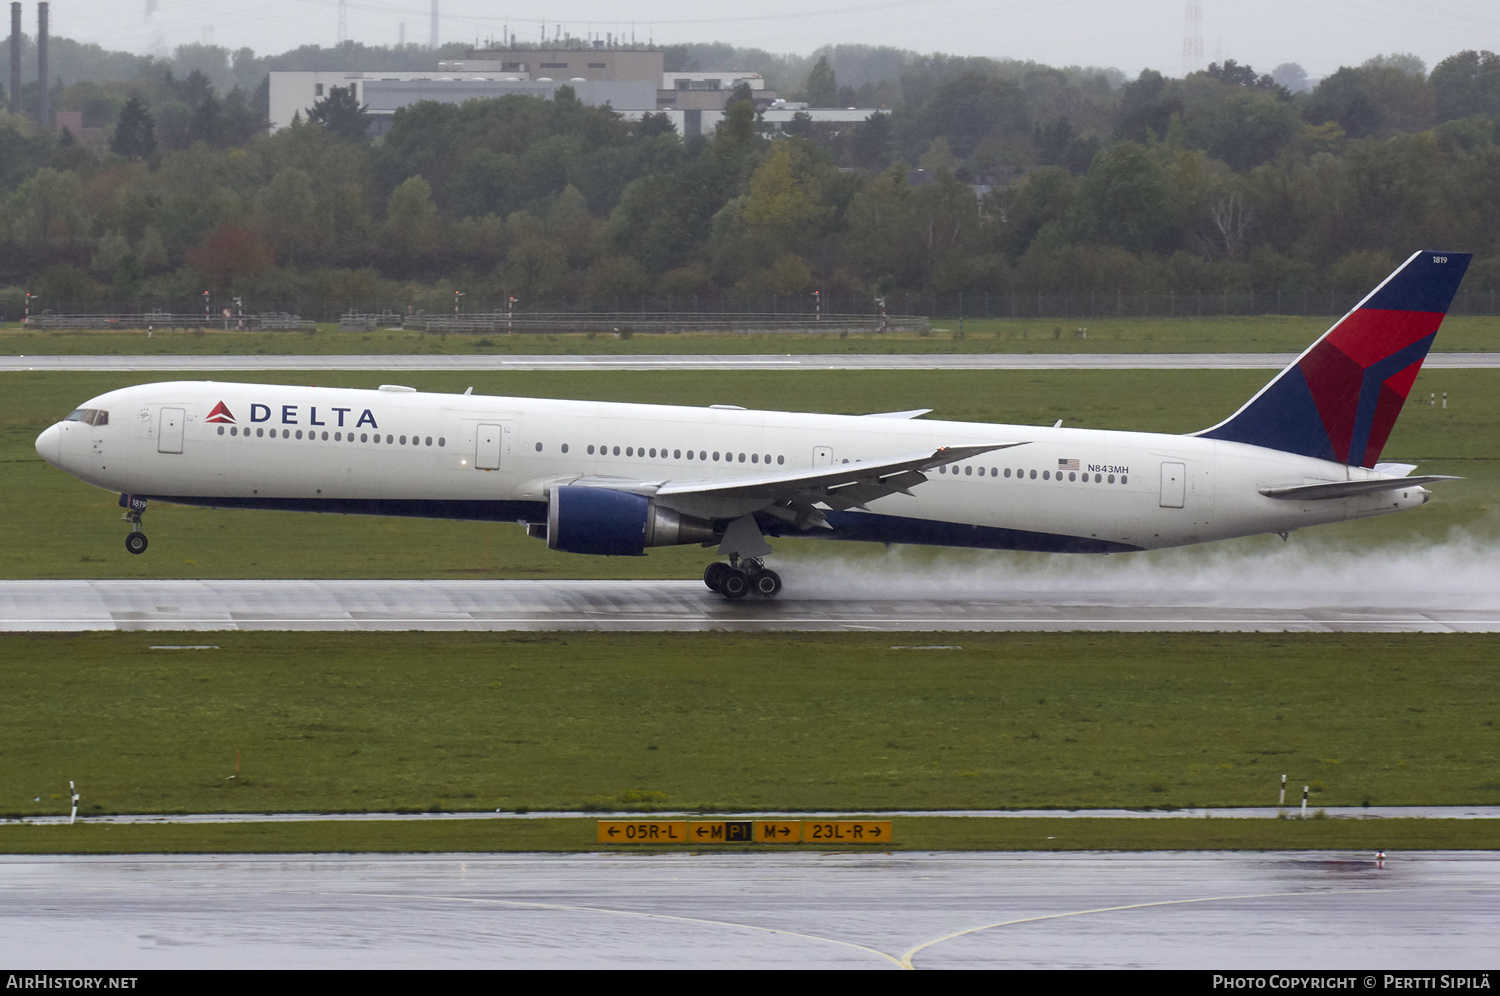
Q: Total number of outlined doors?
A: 4